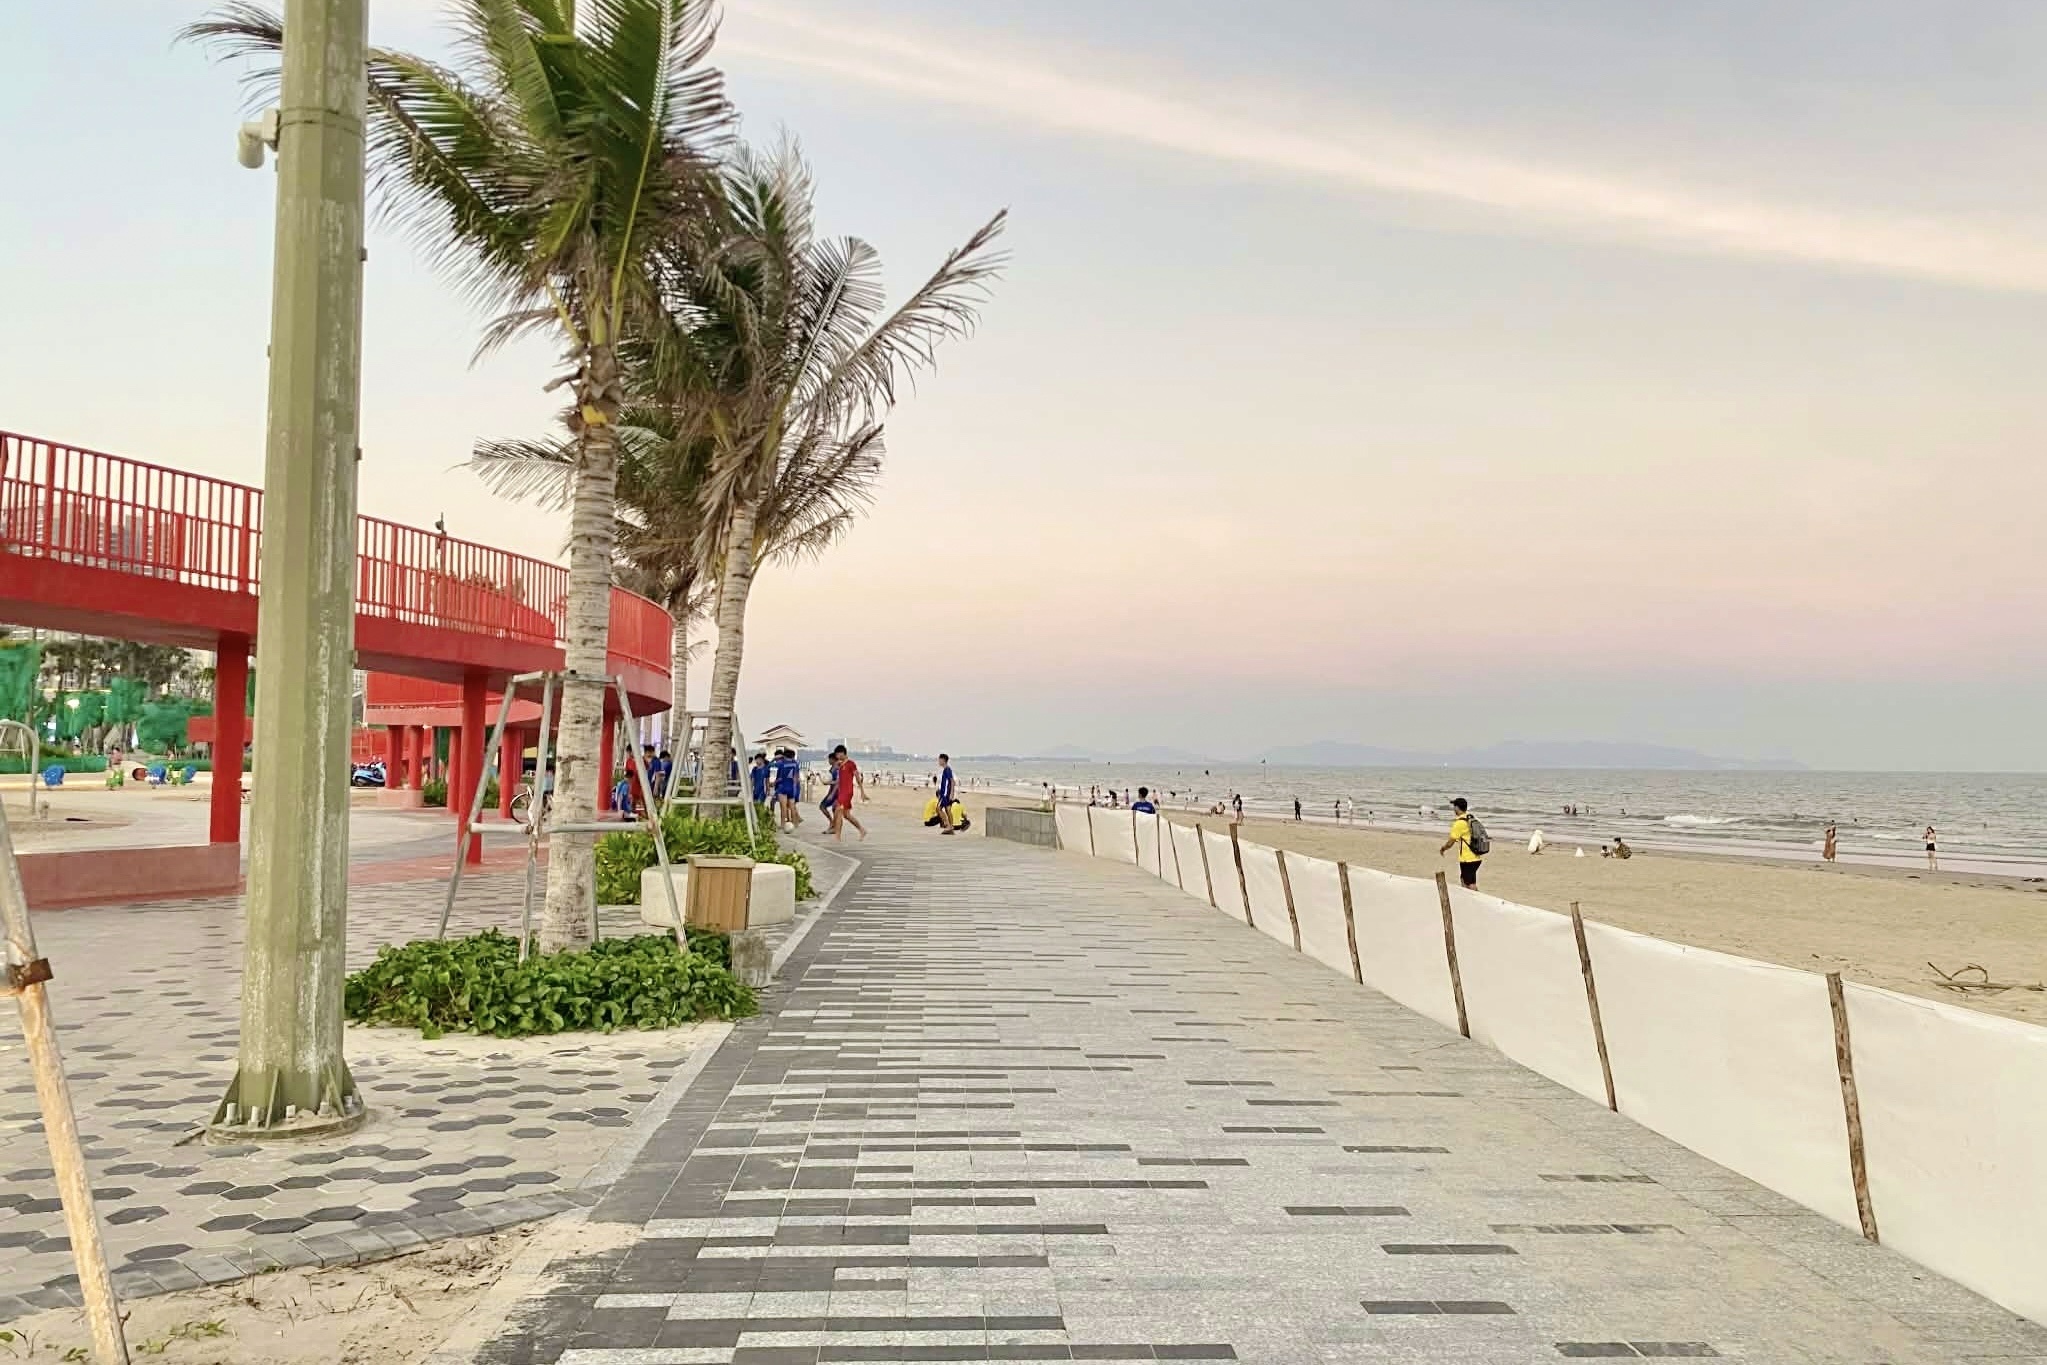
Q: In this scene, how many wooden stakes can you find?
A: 11